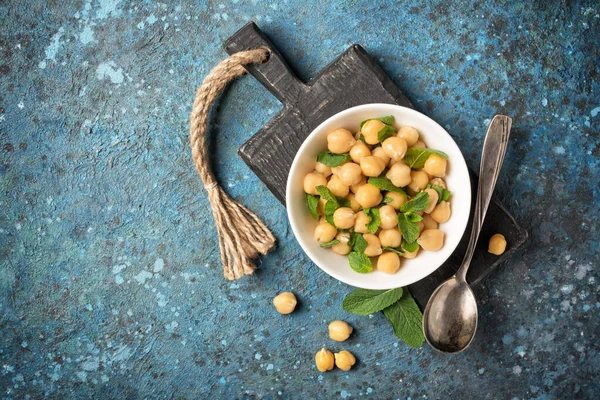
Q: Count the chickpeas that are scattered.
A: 5